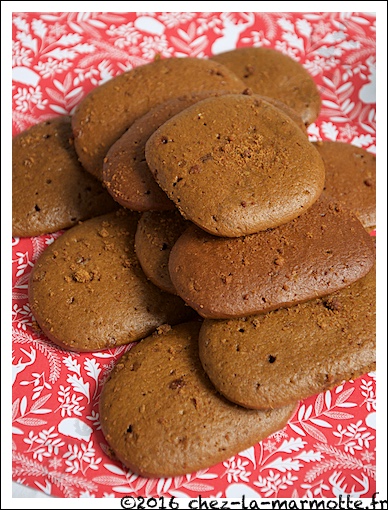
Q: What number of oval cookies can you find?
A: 11